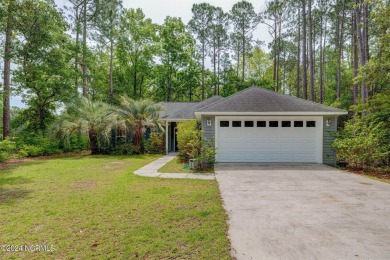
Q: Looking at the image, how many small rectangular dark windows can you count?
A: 8